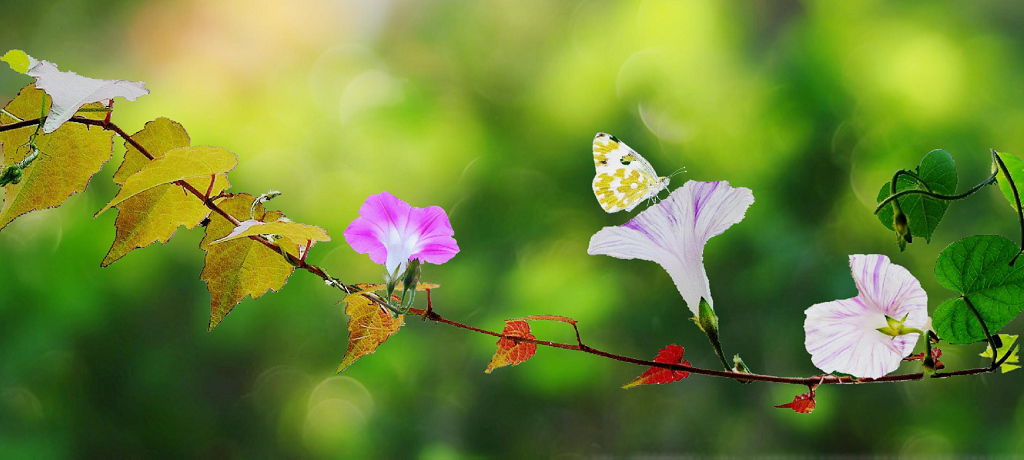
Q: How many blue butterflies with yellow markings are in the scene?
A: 0